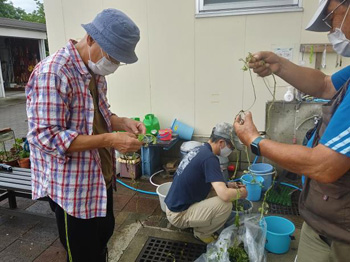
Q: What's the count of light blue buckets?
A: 4